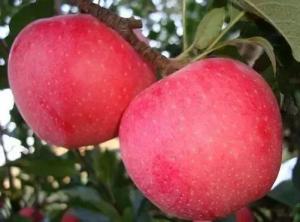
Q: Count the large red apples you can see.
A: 2